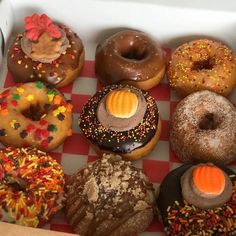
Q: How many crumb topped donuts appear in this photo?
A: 1